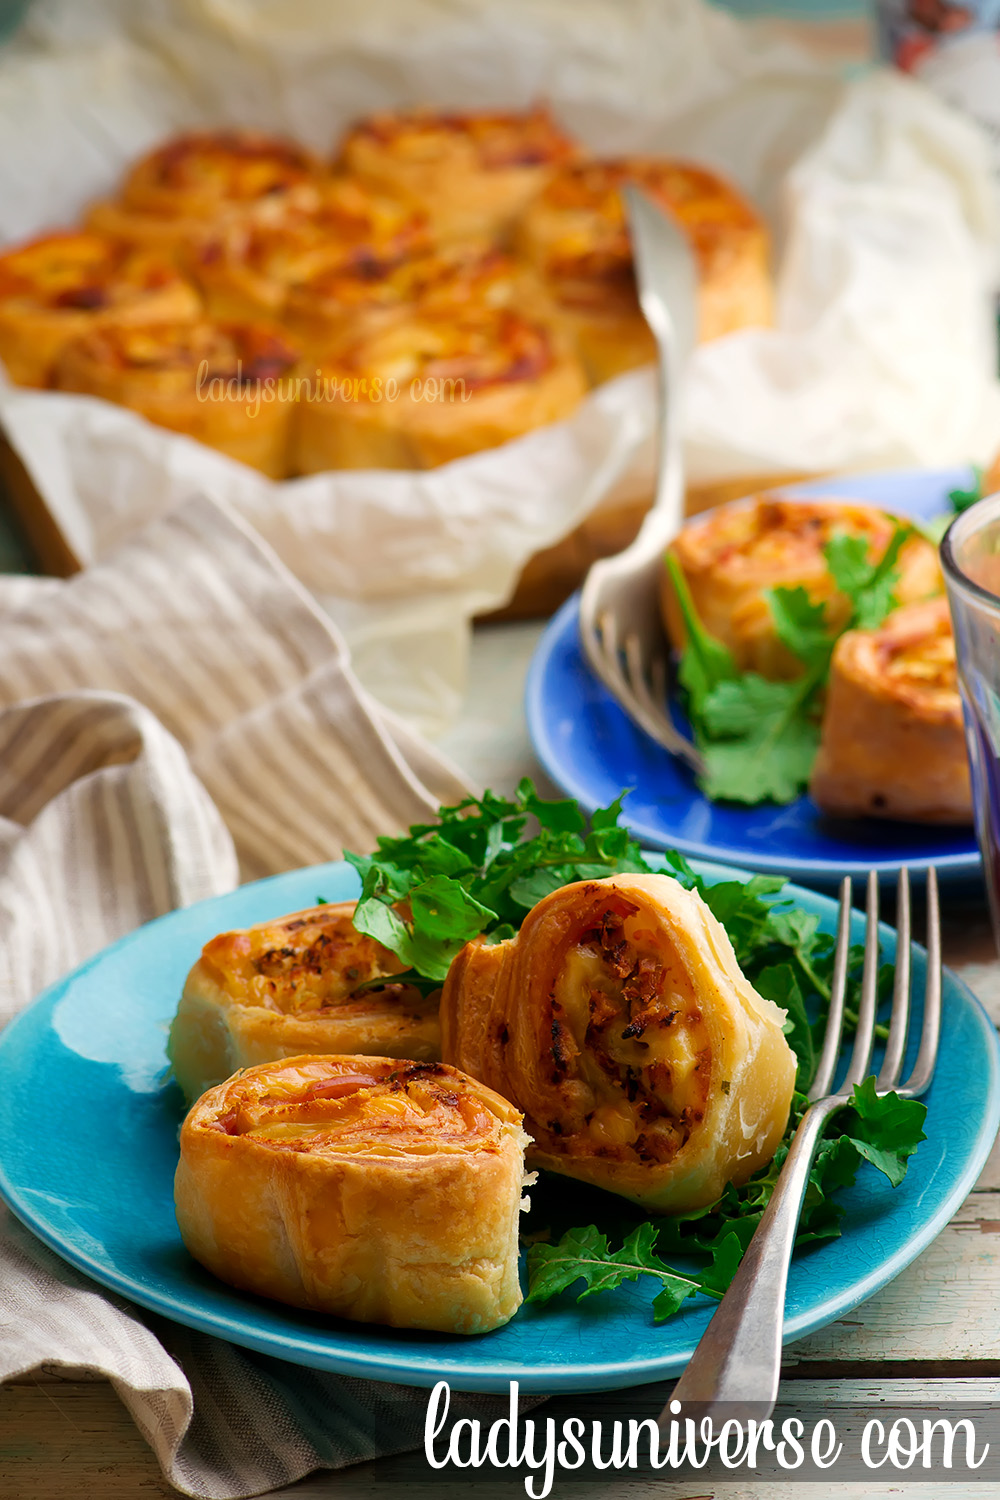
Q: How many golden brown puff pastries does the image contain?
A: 13